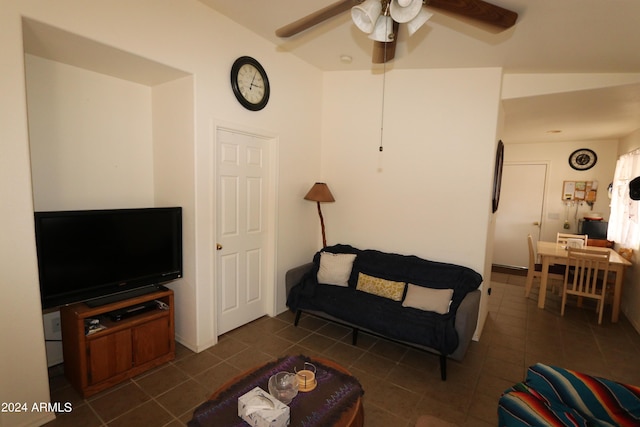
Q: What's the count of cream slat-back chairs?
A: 3